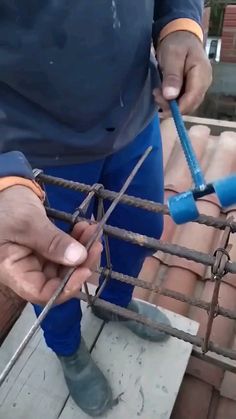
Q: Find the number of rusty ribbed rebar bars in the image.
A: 4